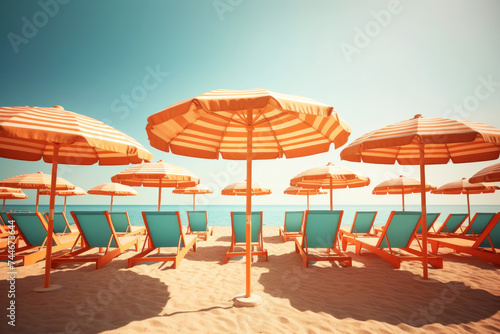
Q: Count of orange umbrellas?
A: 15